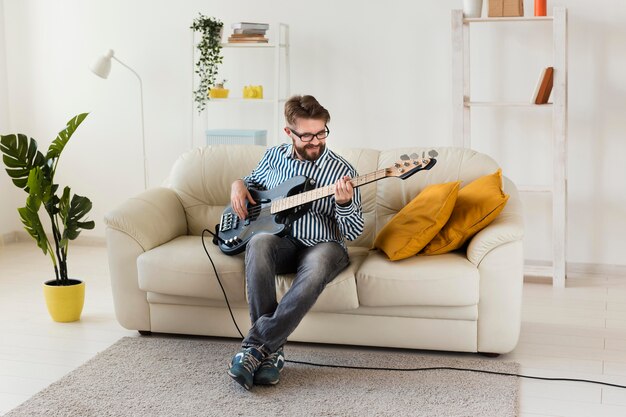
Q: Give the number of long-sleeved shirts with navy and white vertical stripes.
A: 1